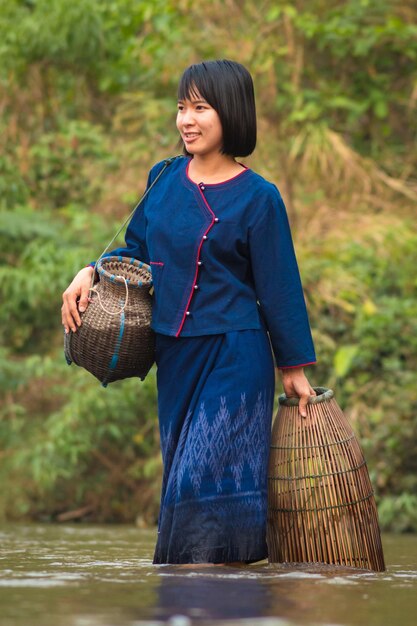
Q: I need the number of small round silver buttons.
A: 6